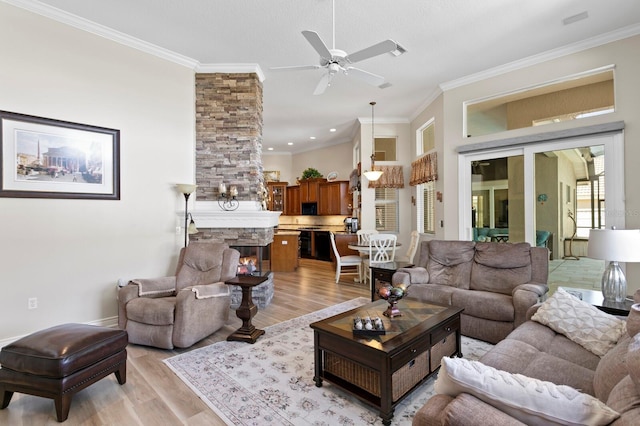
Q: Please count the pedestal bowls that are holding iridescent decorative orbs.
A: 1